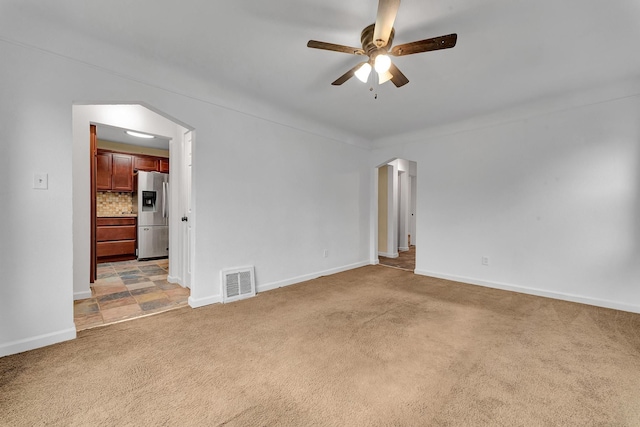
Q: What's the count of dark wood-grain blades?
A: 4